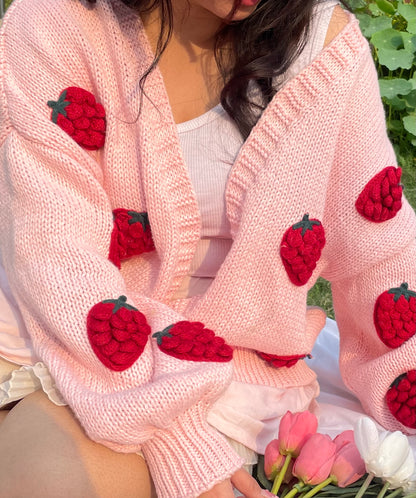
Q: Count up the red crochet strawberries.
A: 9